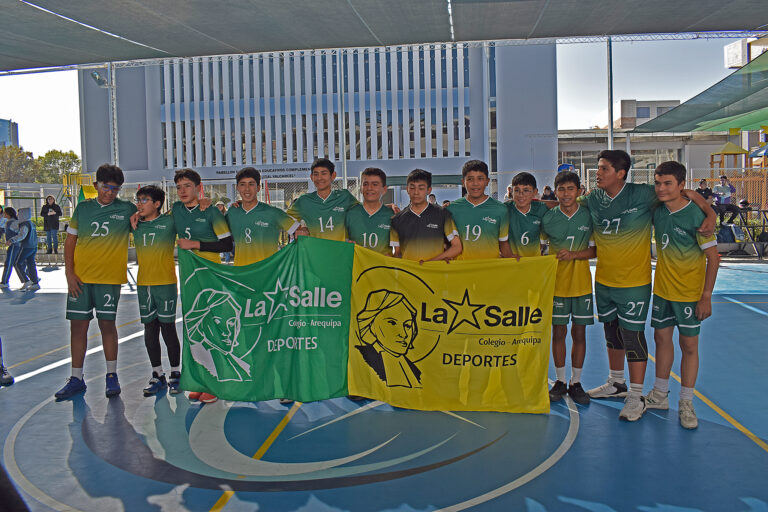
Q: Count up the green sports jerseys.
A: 11